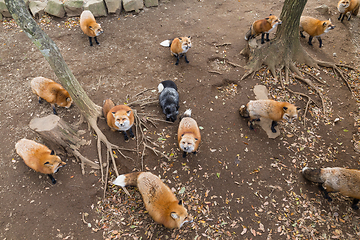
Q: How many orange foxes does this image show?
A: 12